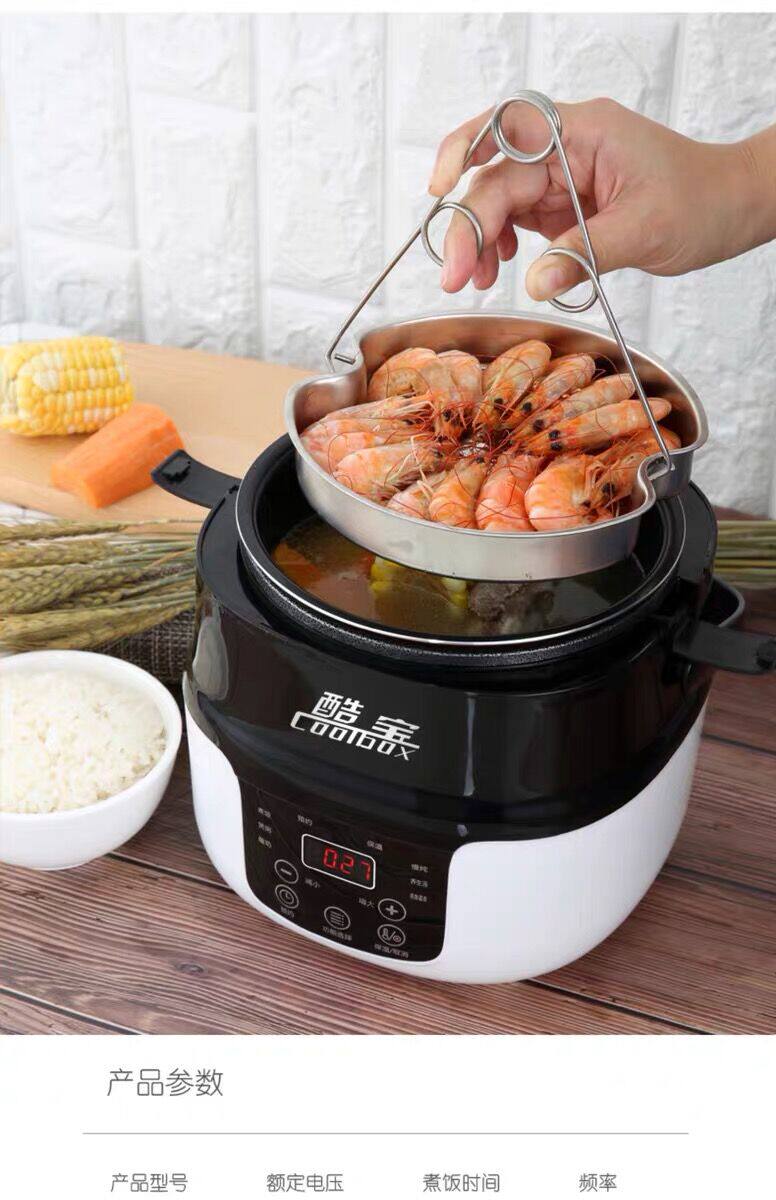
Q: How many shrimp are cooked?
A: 14